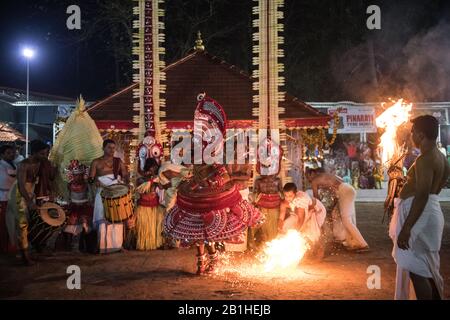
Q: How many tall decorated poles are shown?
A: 2